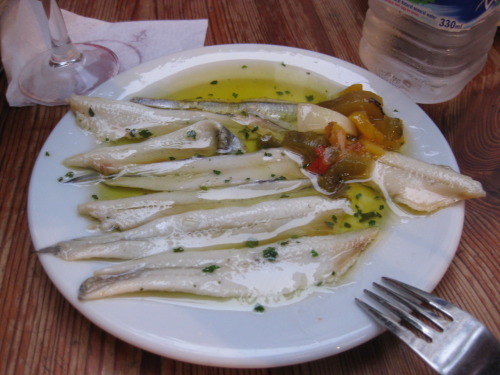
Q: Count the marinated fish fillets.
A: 8